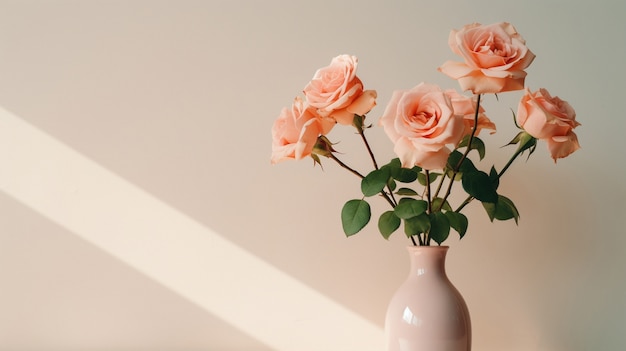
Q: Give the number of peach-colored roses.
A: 6